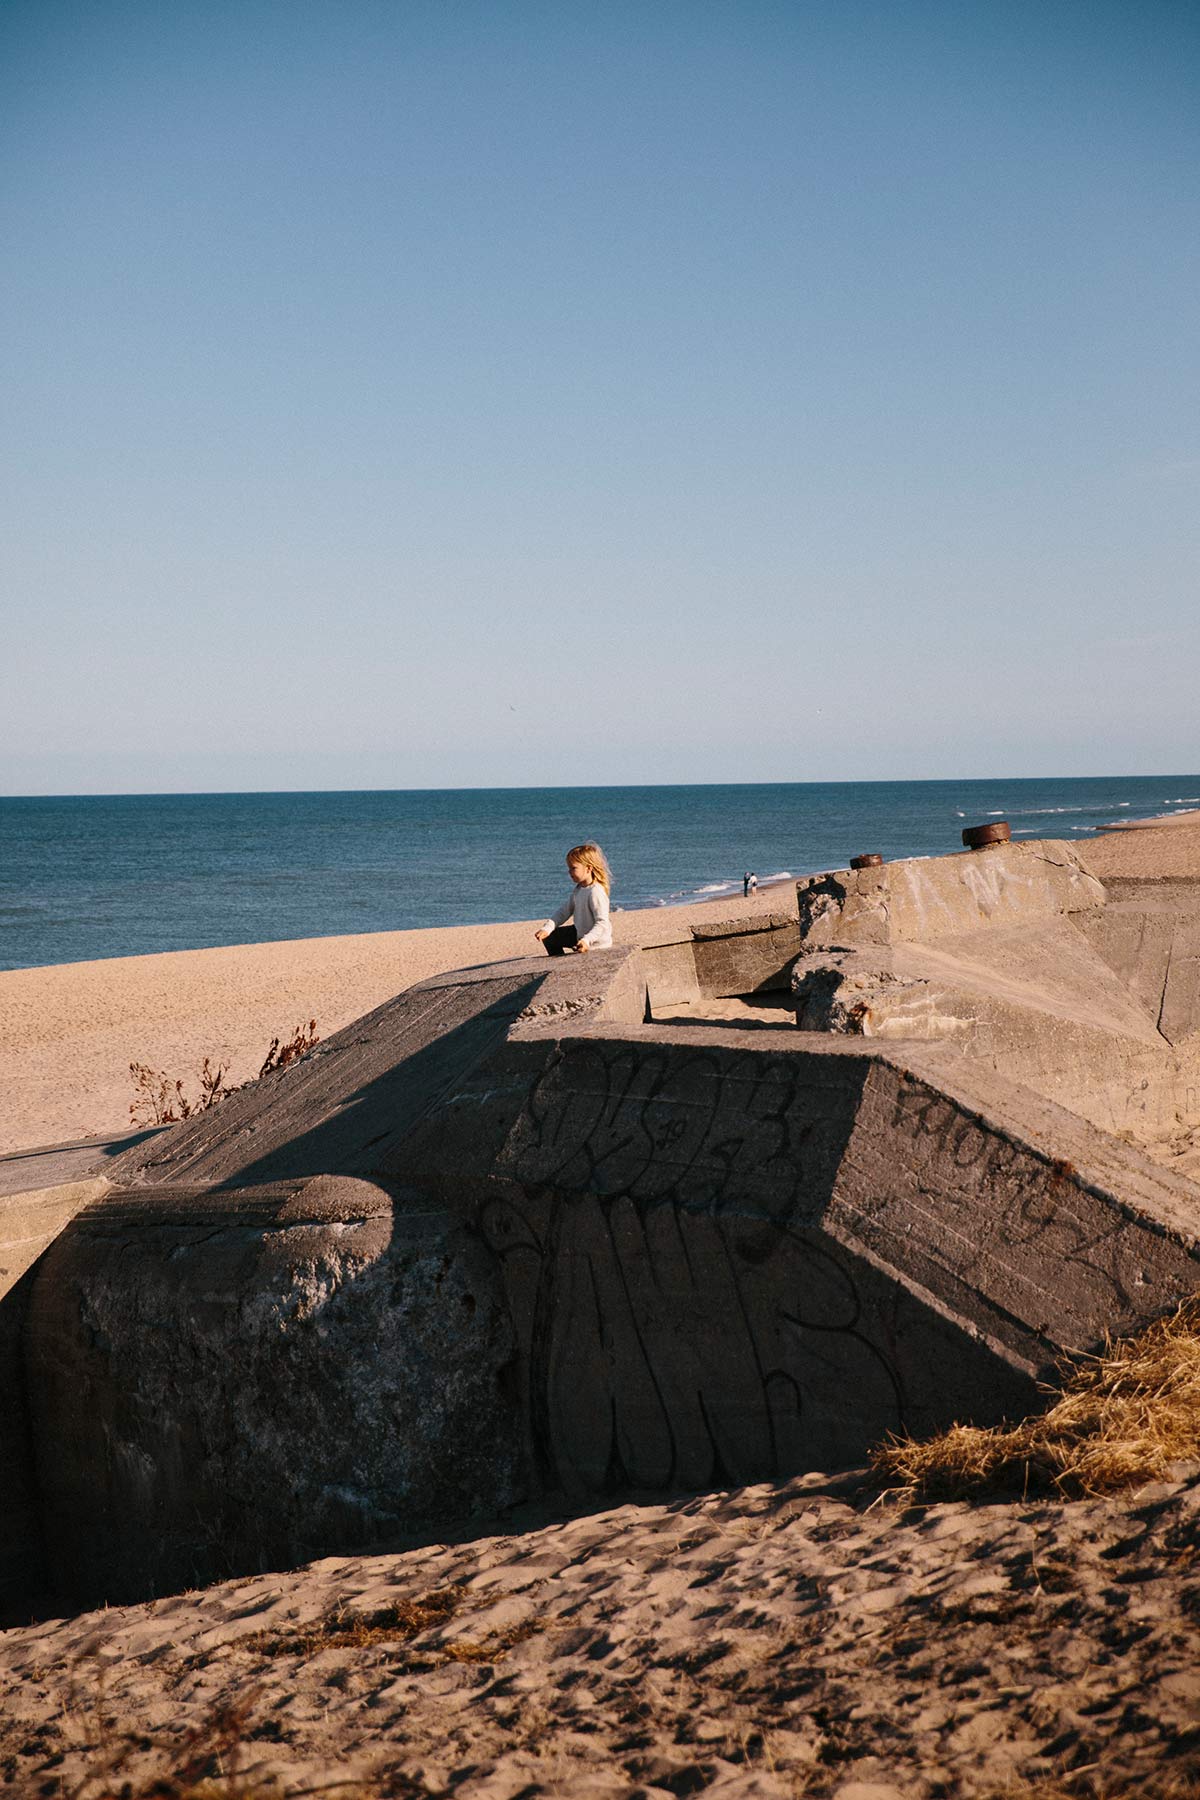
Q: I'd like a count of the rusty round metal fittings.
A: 2